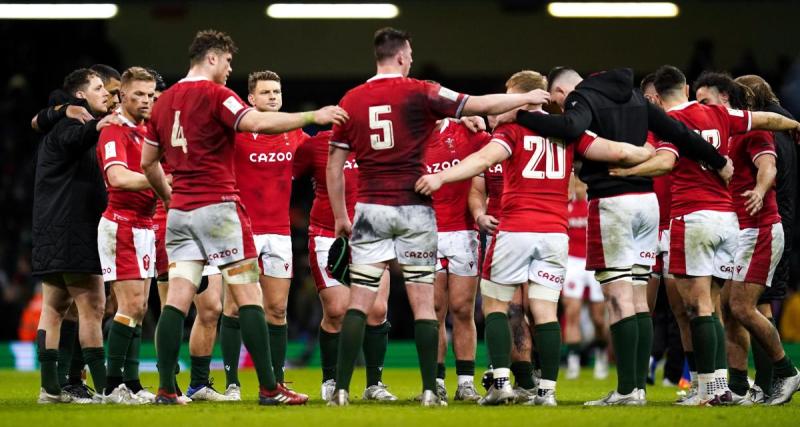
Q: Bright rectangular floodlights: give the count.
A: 3